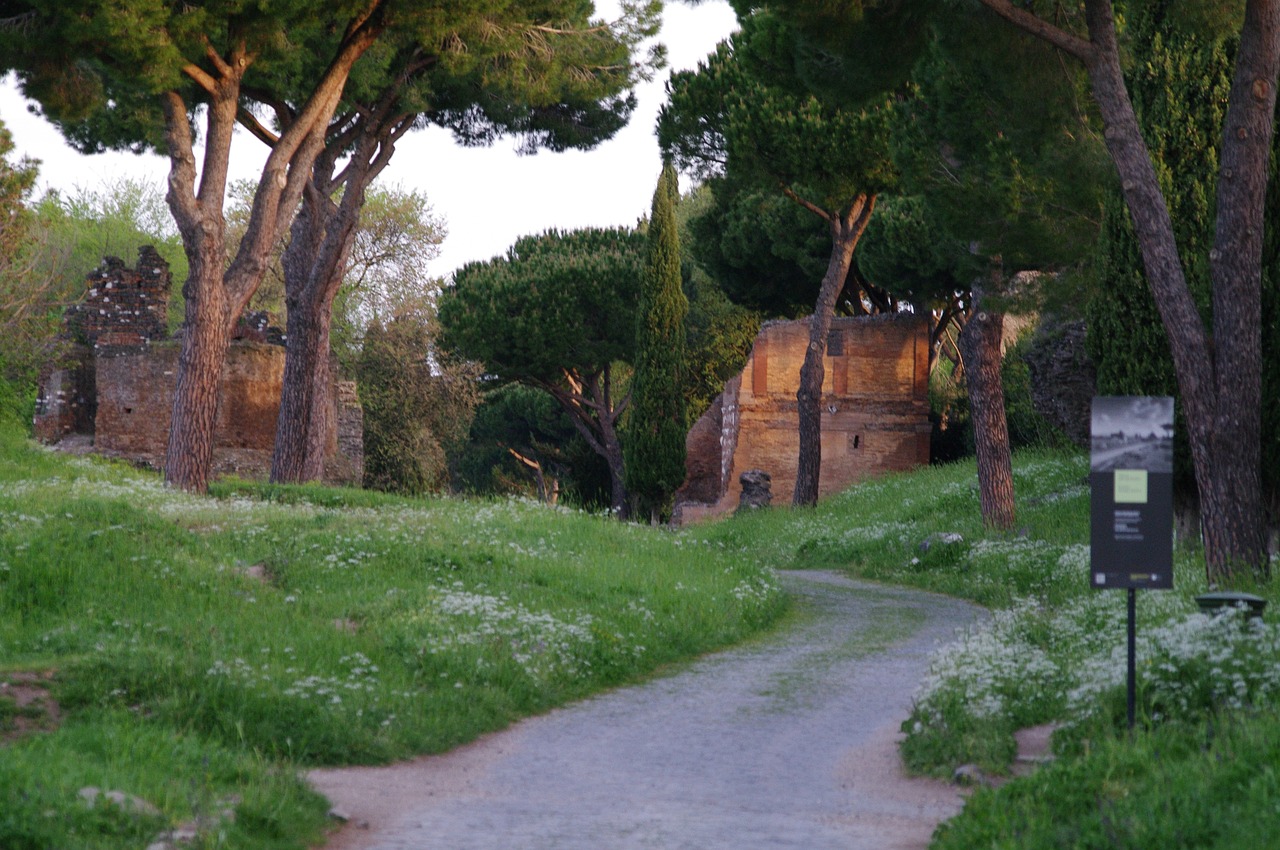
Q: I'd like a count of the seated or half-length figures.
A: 0